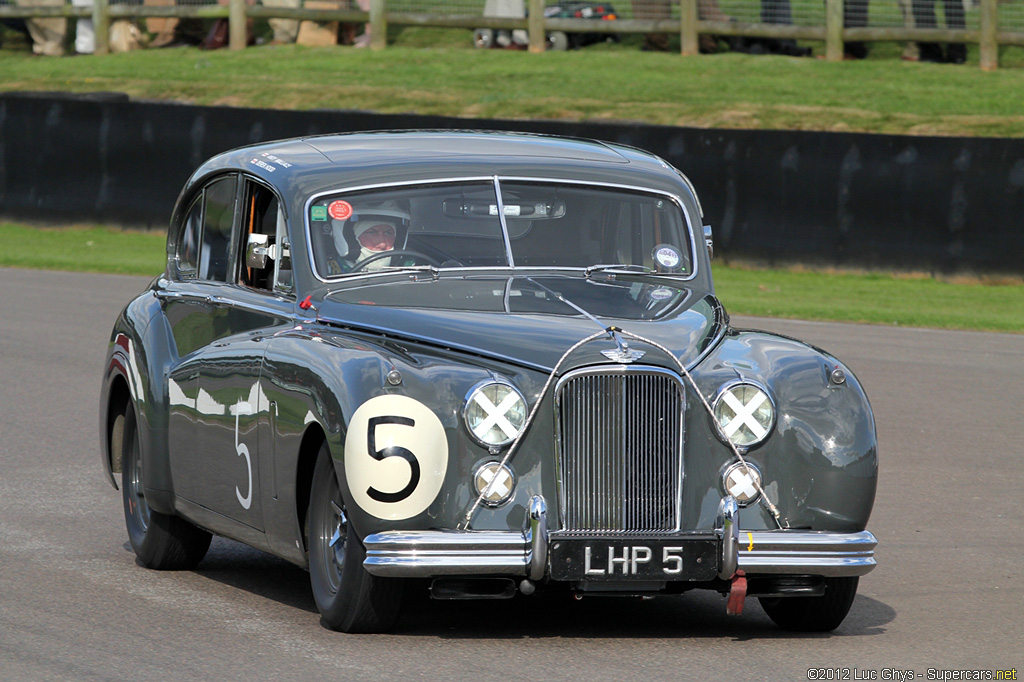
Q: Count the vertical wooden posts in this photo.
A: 7